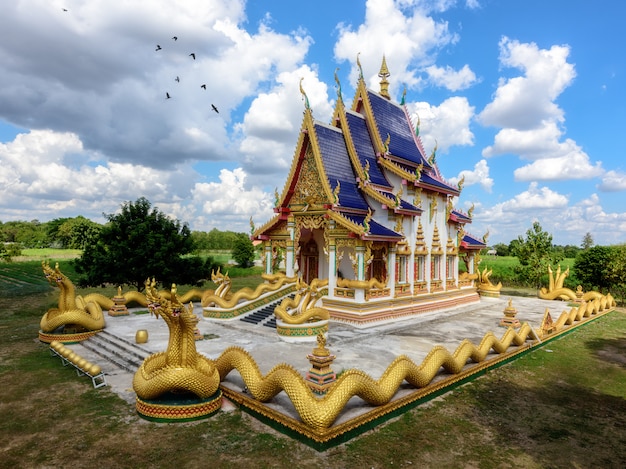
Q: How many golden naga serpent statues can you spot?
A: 6